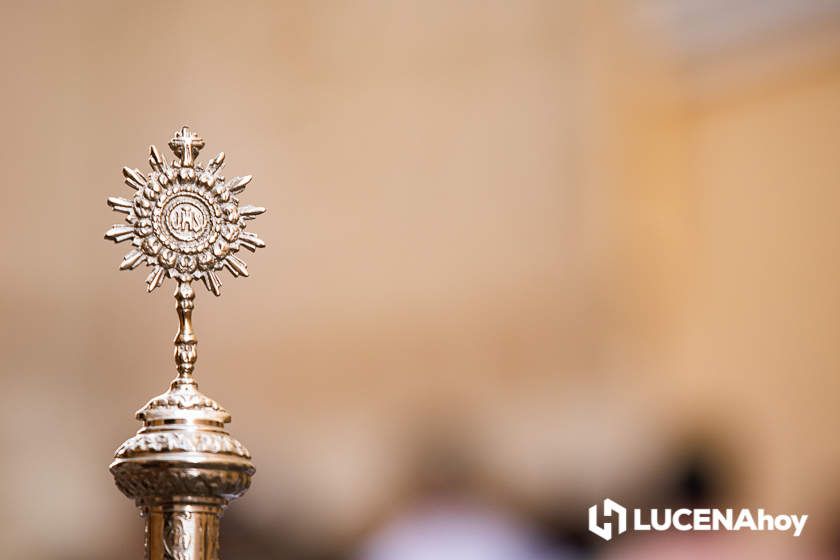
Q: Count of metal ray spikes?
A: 12